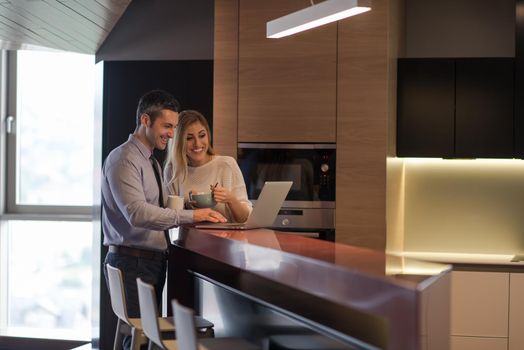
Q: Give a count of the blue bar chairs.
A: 0